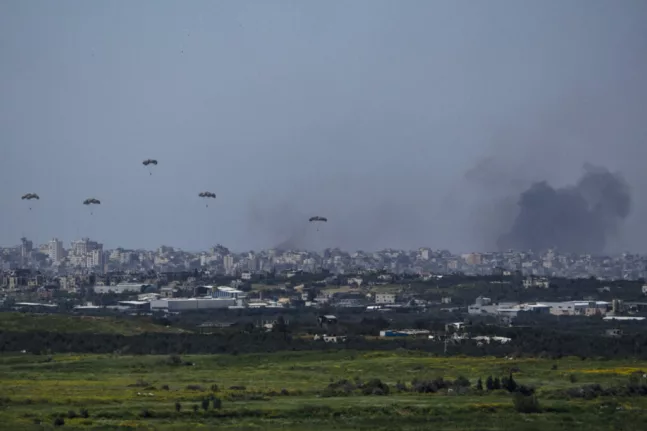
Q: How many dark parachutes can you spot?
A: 5